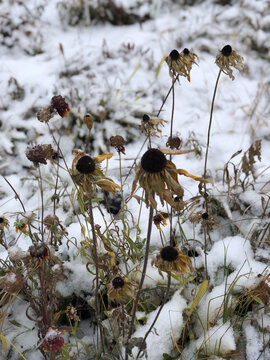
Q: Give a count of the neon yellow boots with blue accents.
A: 0